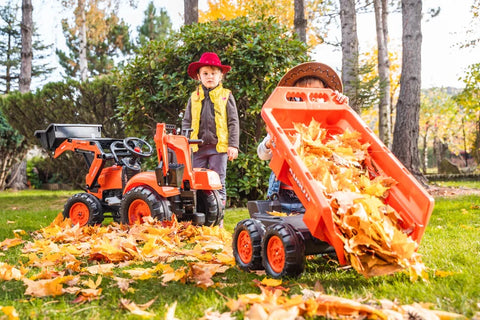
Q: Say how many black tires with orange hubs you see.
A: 4